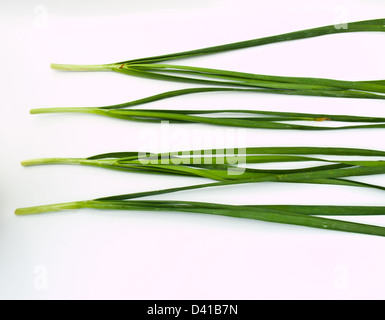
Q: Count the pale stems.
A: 4